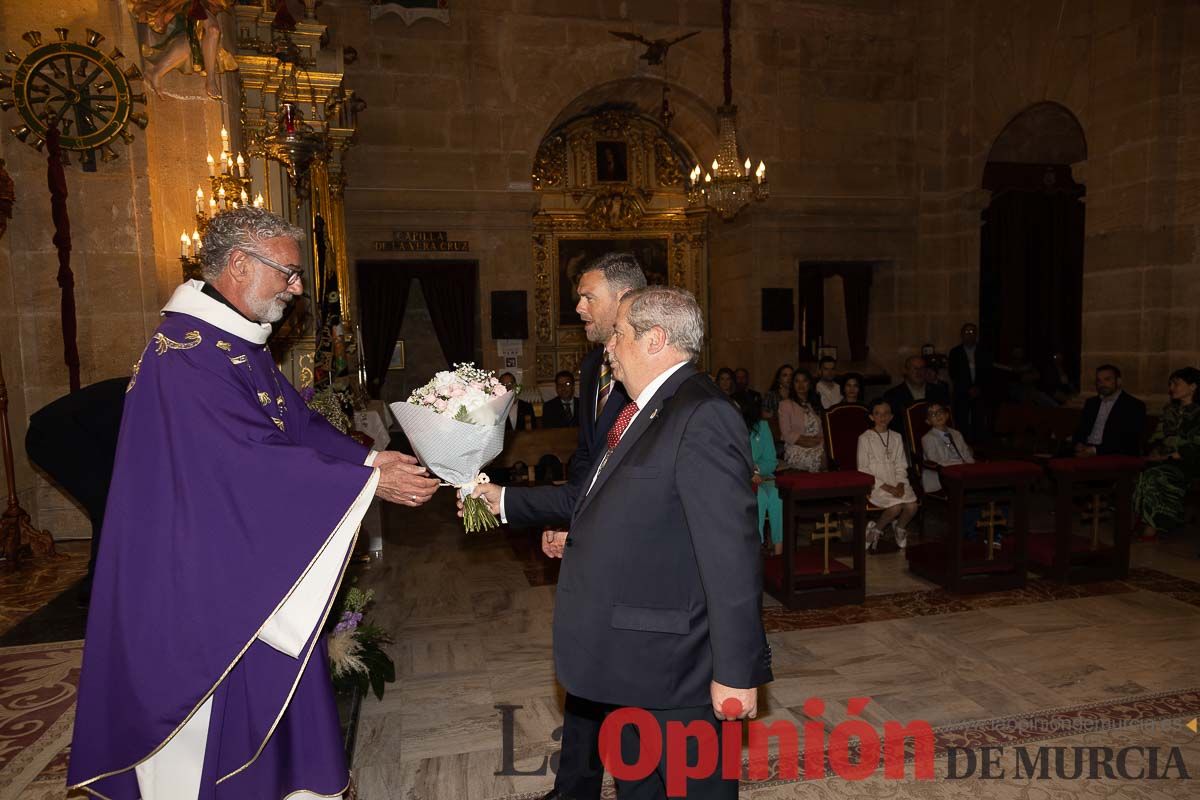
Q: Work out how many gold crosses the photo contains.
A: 3